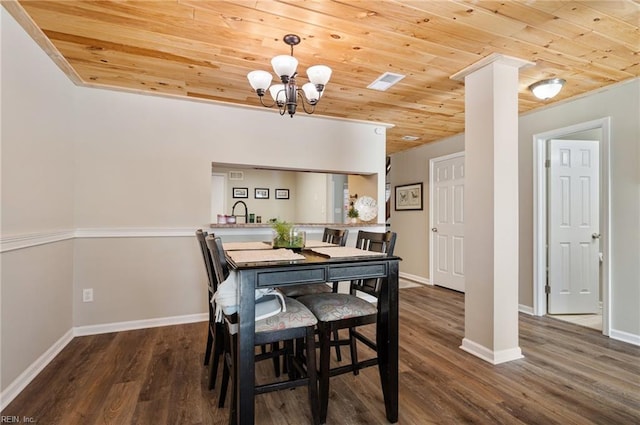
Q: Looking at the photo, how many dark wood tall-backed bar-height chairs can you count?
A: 4